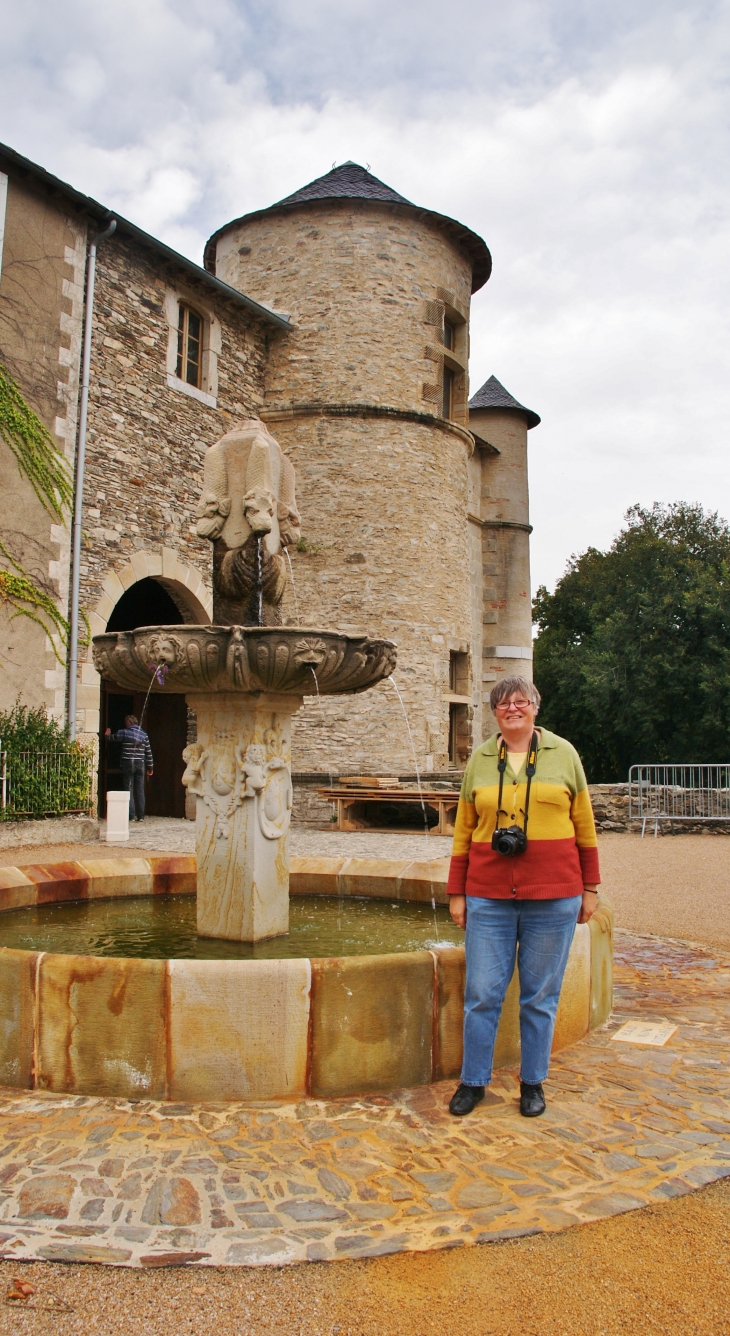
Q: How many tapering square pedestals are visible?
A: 1